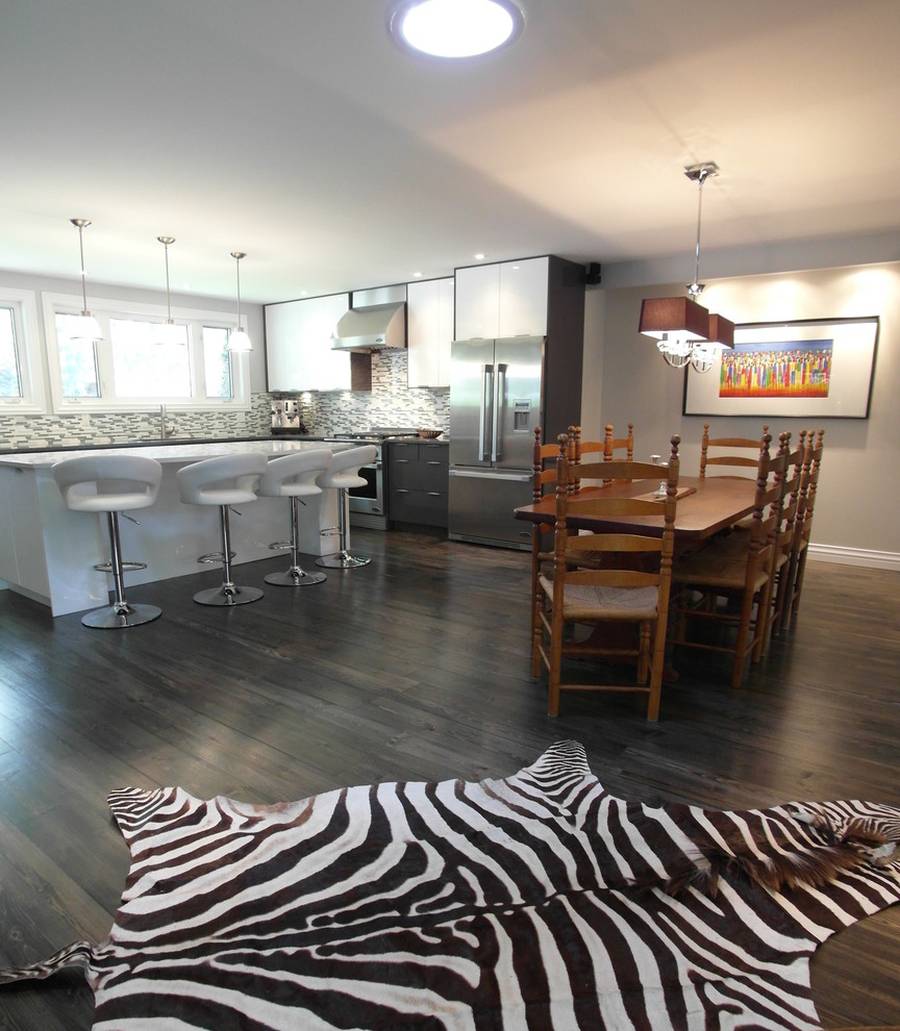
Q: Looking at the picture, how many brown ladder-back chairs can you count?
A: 8